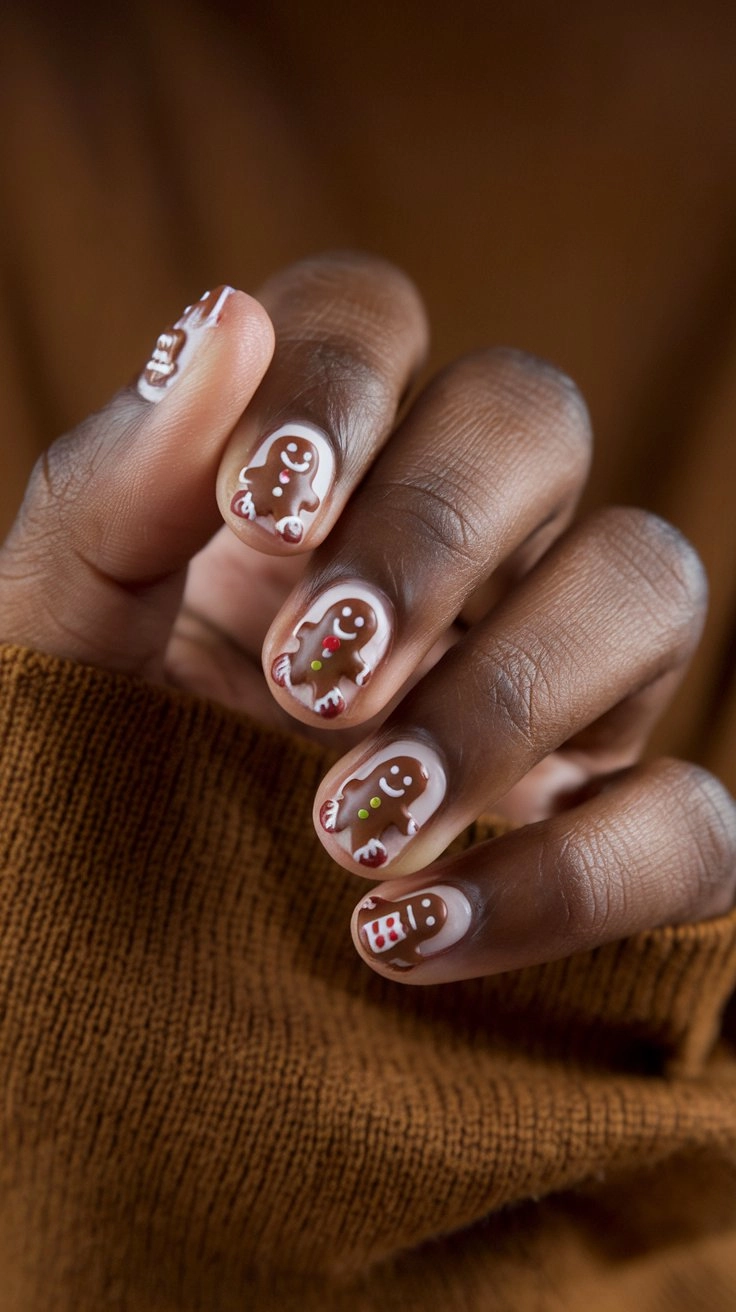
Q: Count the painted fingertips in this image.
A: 5